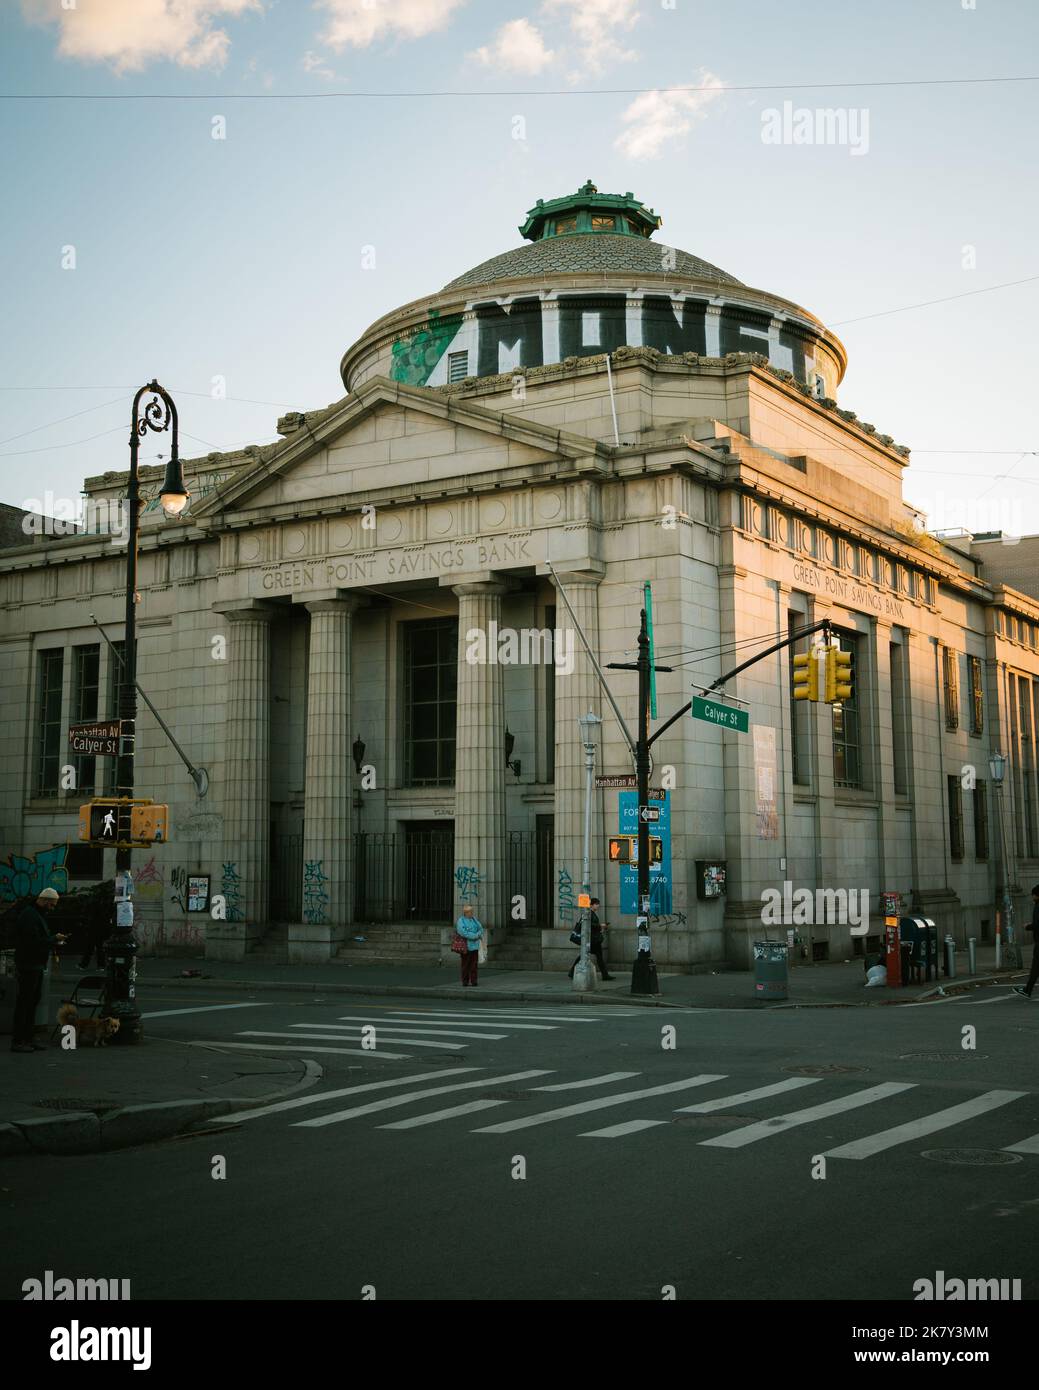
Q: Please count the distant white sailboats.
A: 0